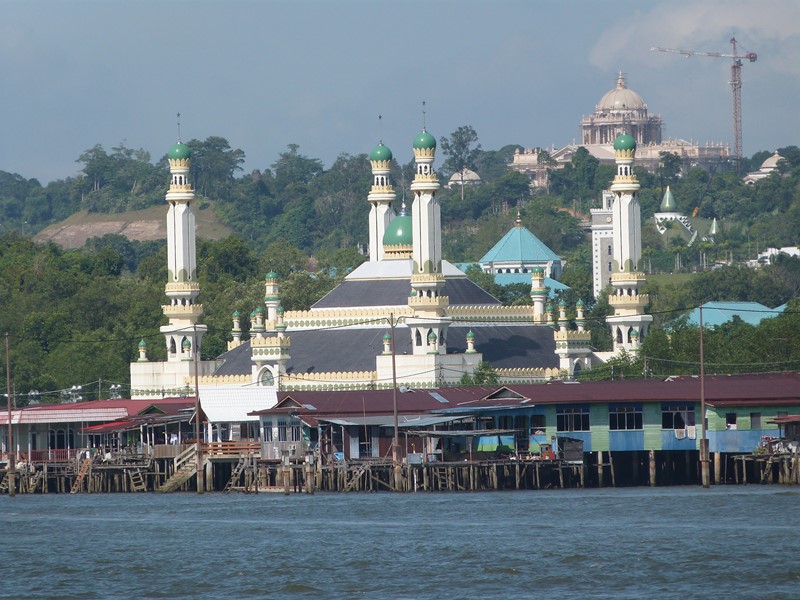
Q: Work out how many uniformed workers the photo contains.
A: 0